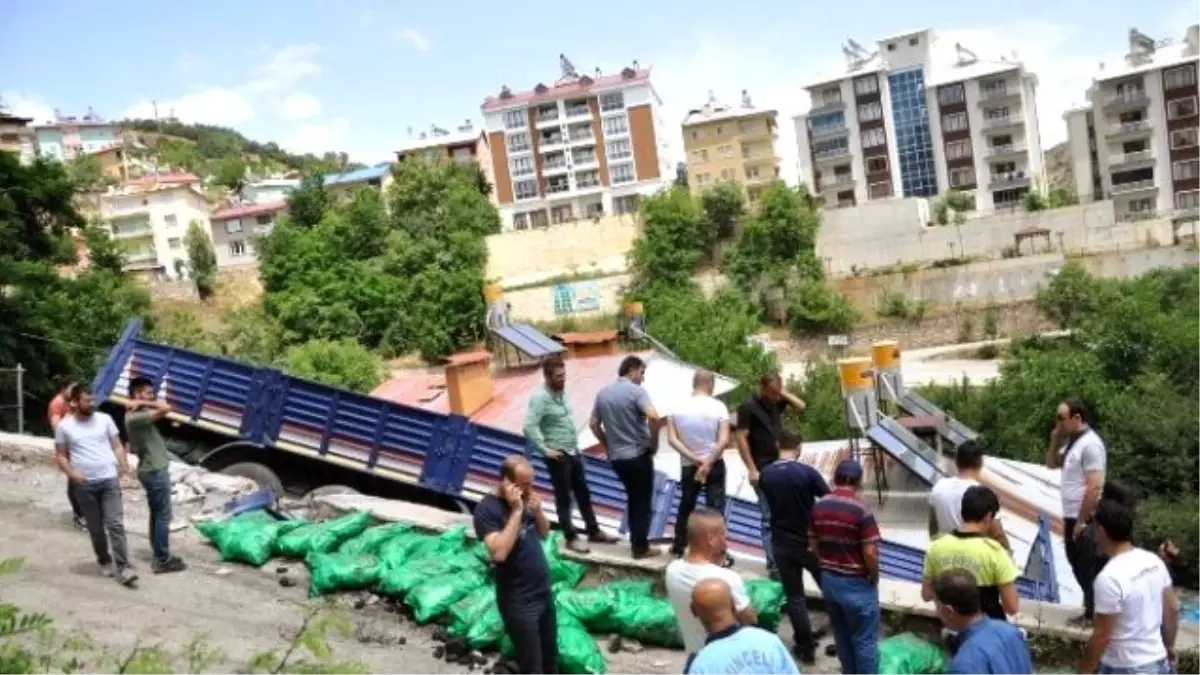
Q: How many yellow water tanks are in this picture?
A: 4